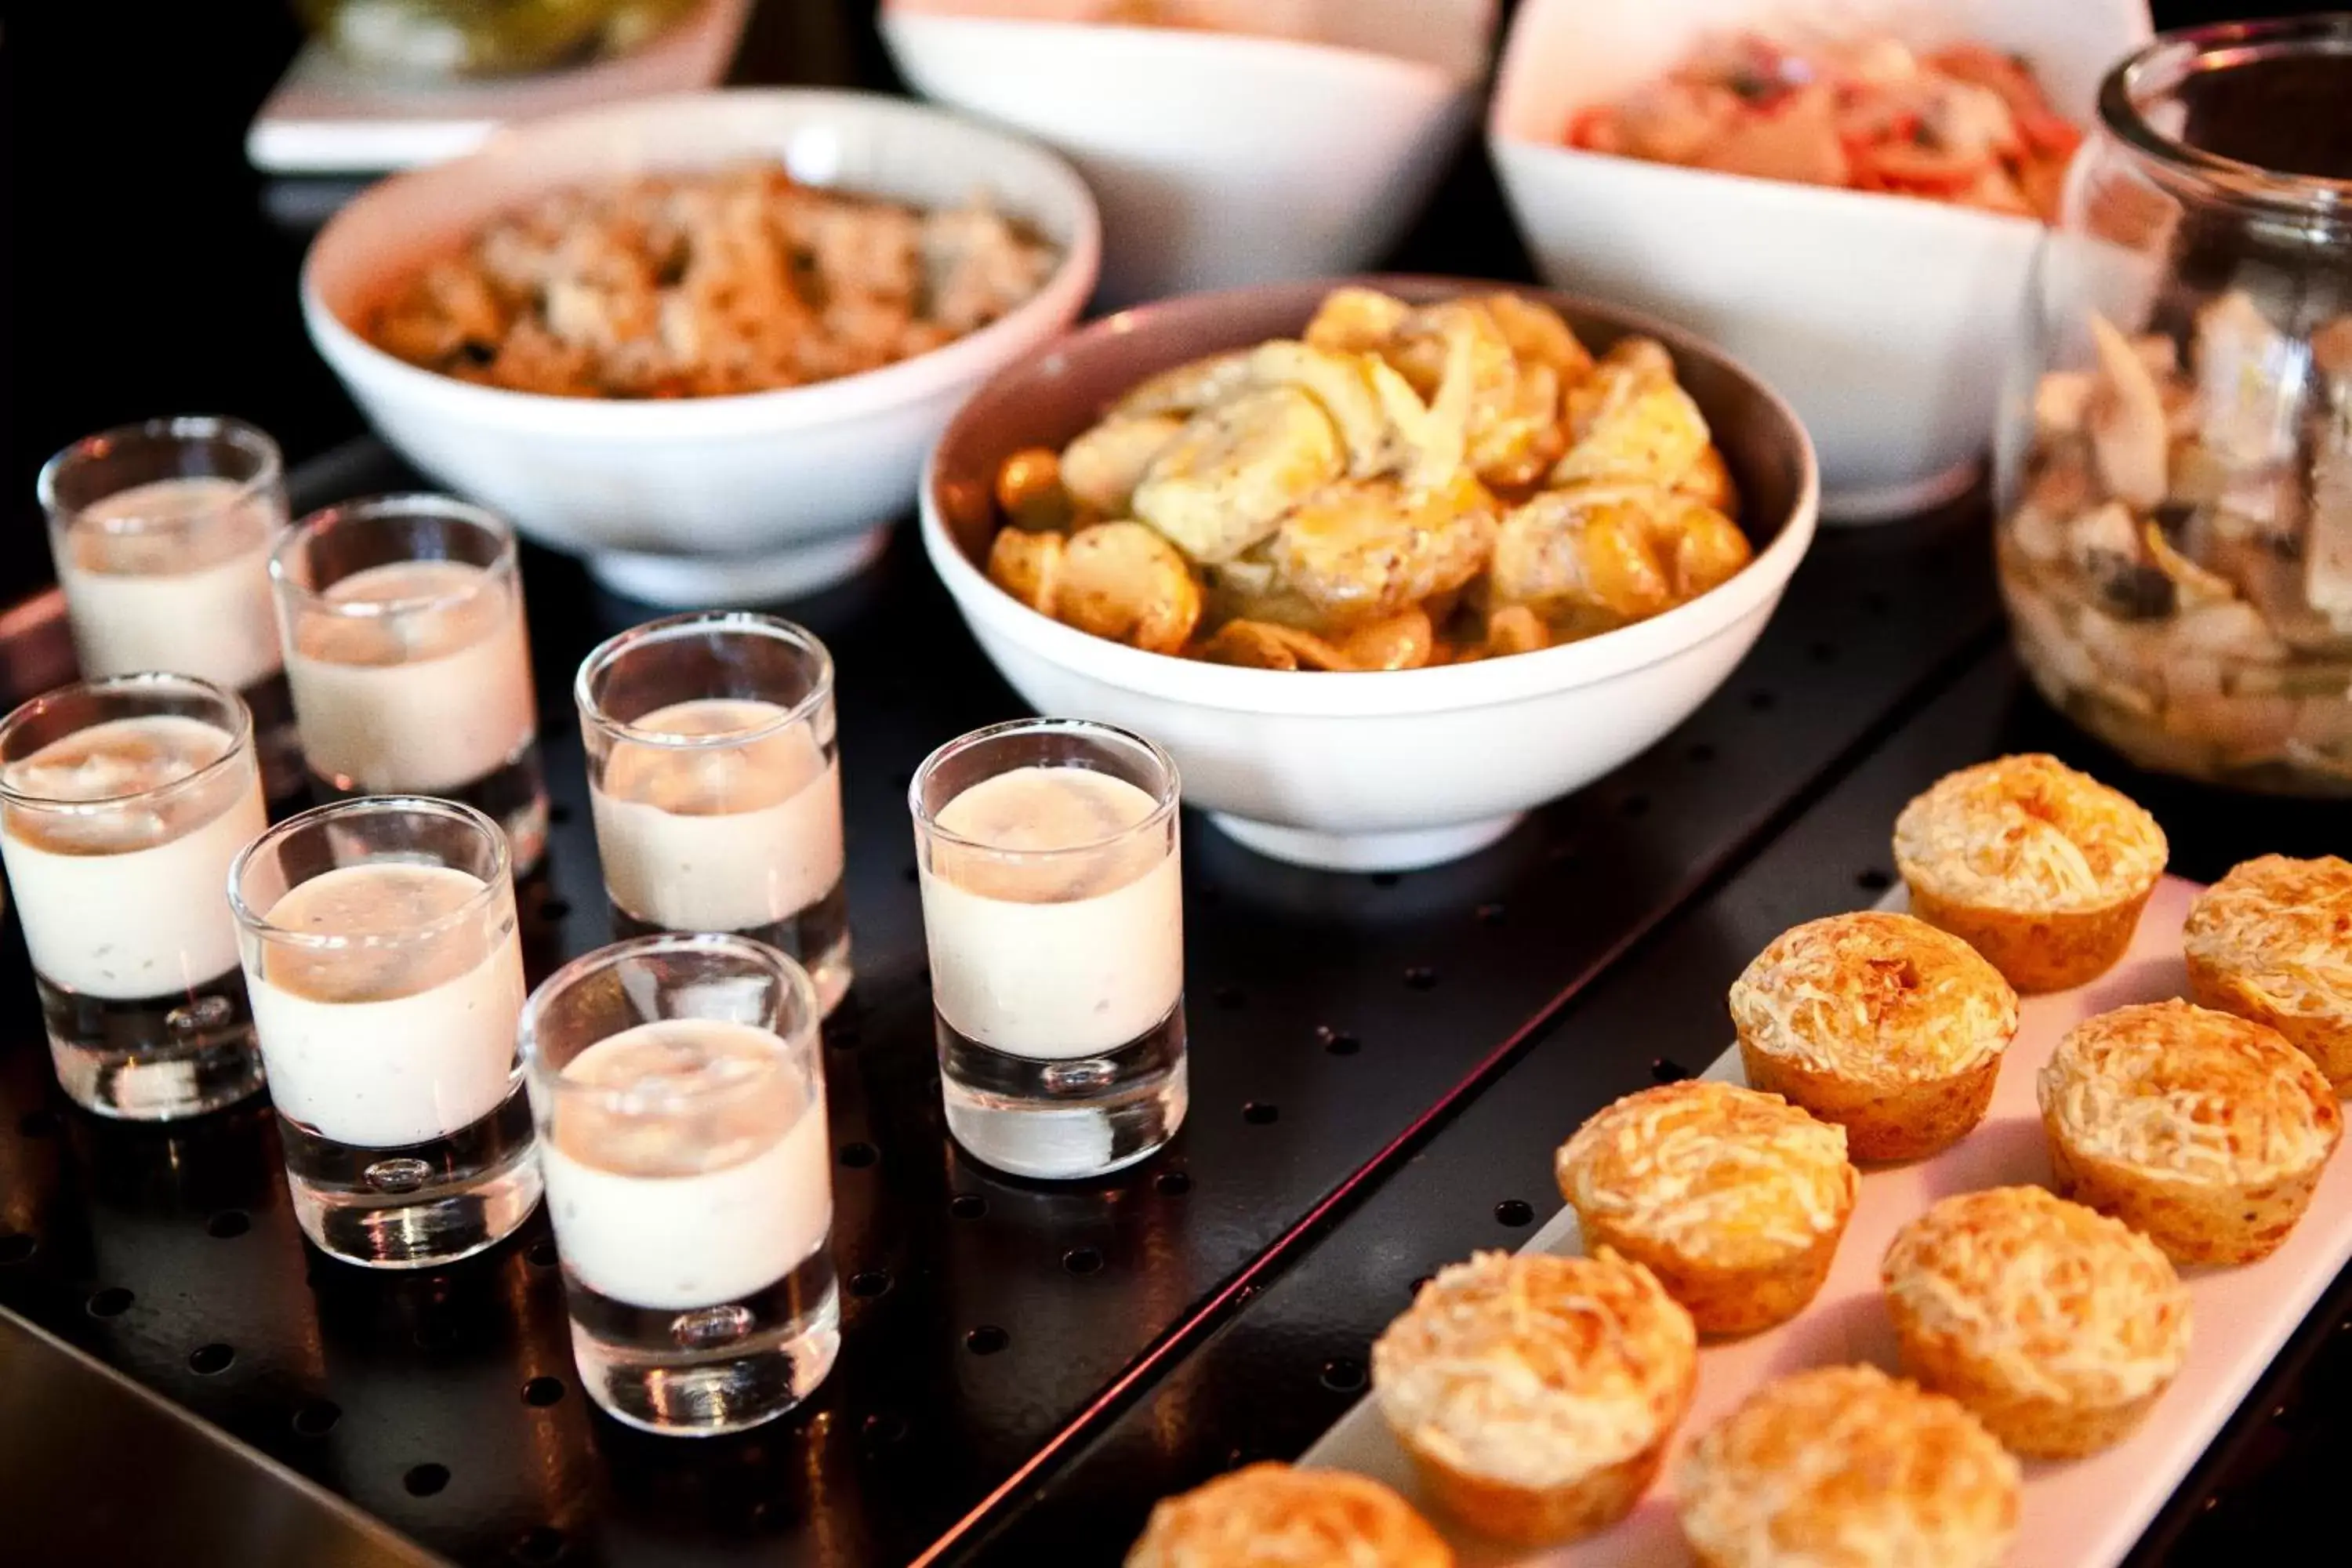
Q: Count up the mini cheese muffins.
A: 9